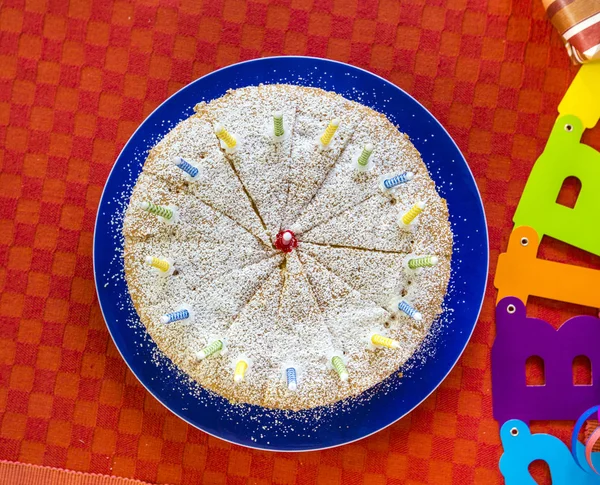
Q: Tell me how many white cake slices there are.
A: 12